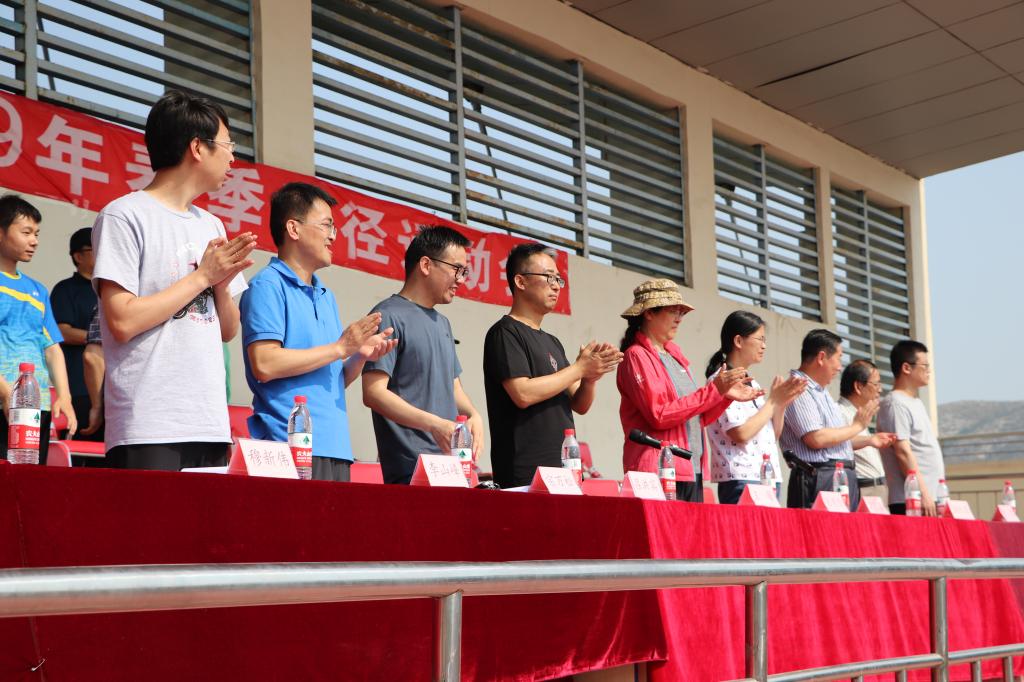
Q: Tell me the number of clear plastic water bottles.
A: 10